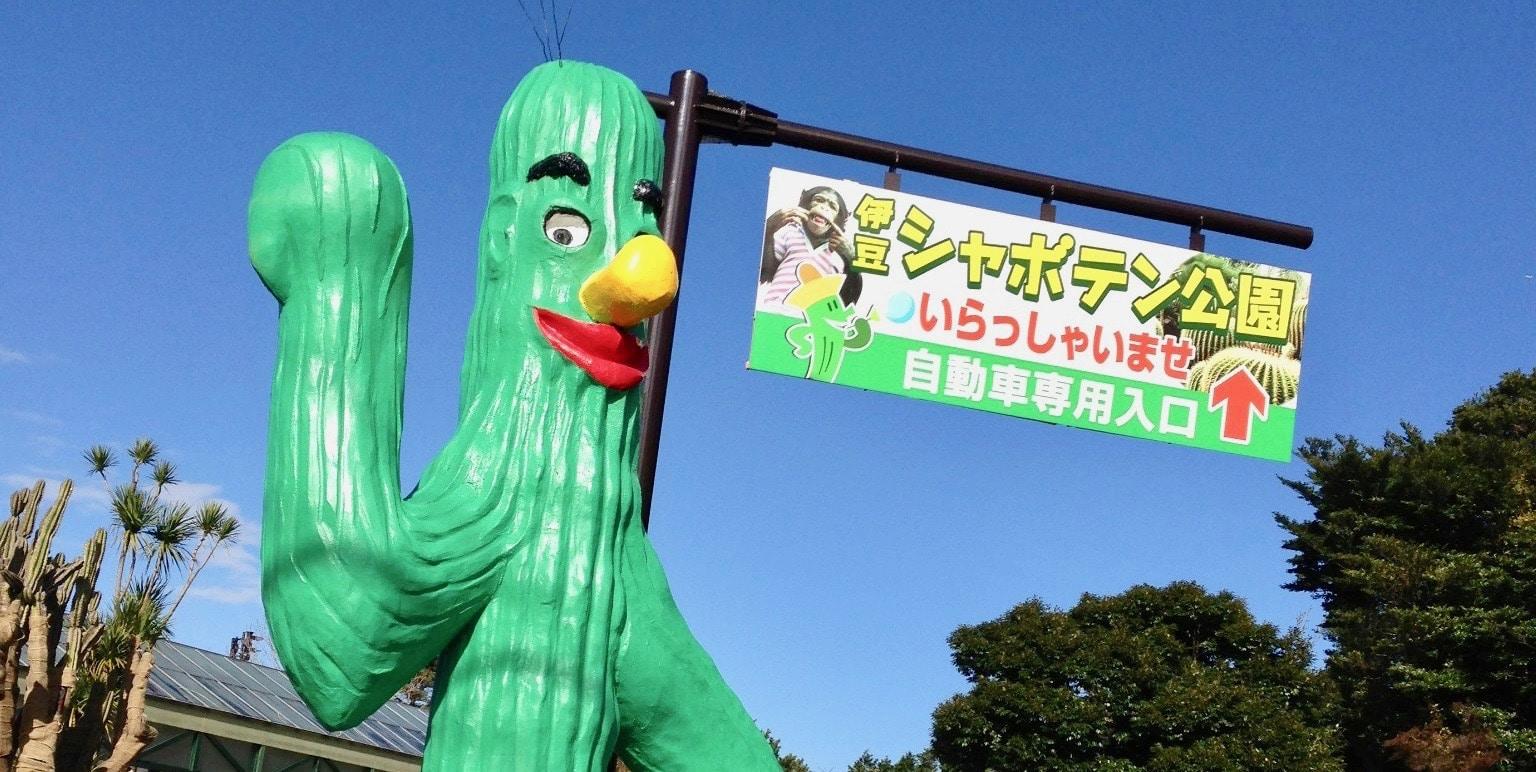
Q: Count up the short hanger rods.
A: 3